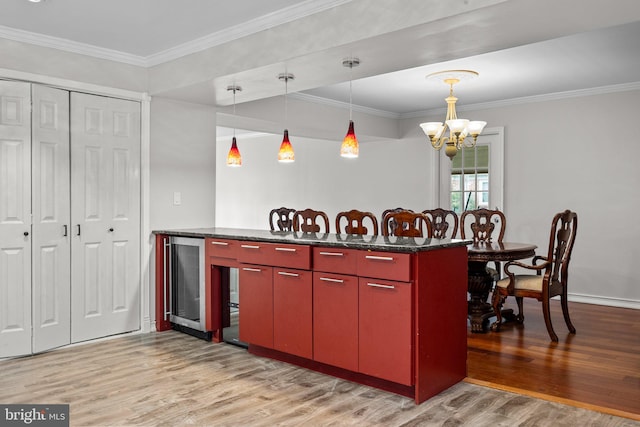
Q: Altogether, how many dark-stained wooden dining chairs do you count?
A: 8